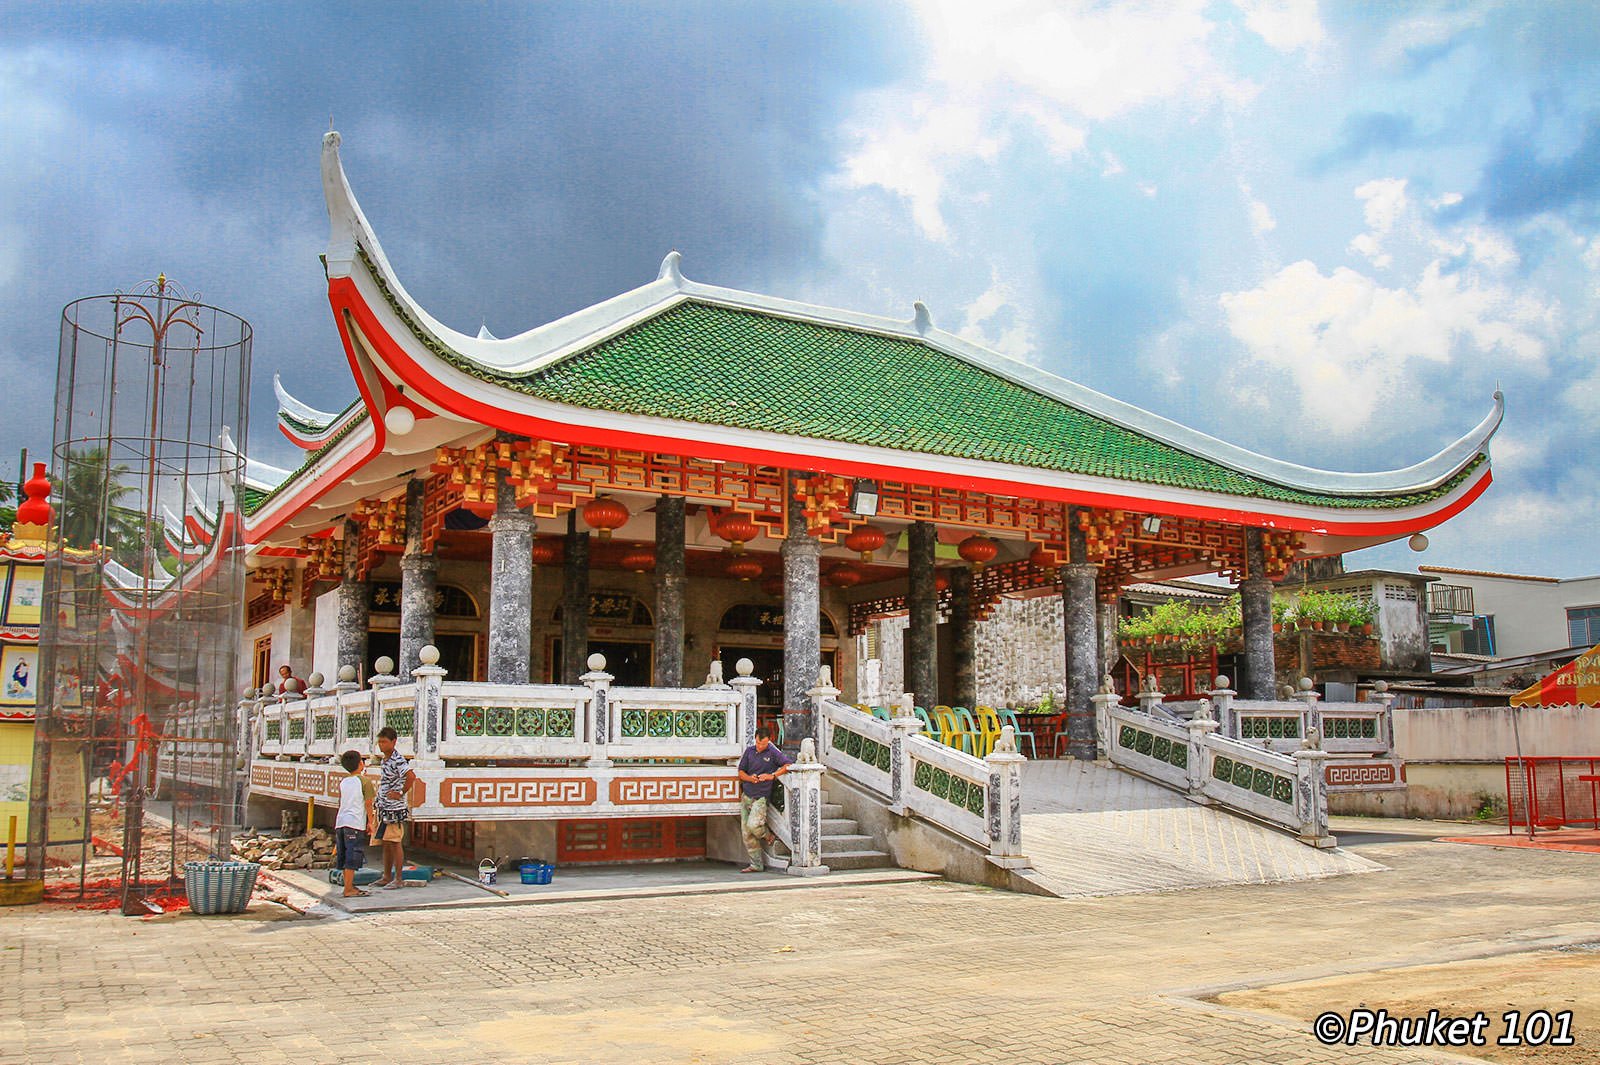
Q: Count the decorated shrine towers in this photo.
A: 1